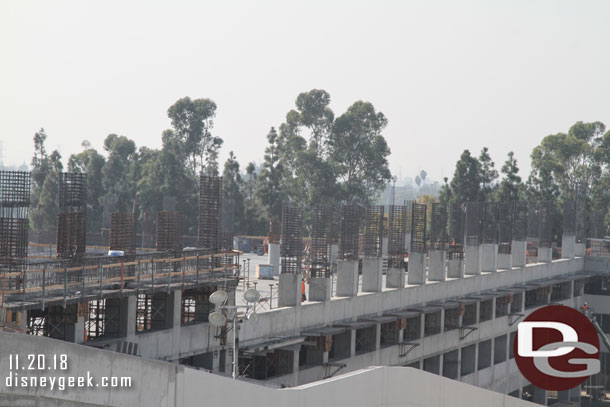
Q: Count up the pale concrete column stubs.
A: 15